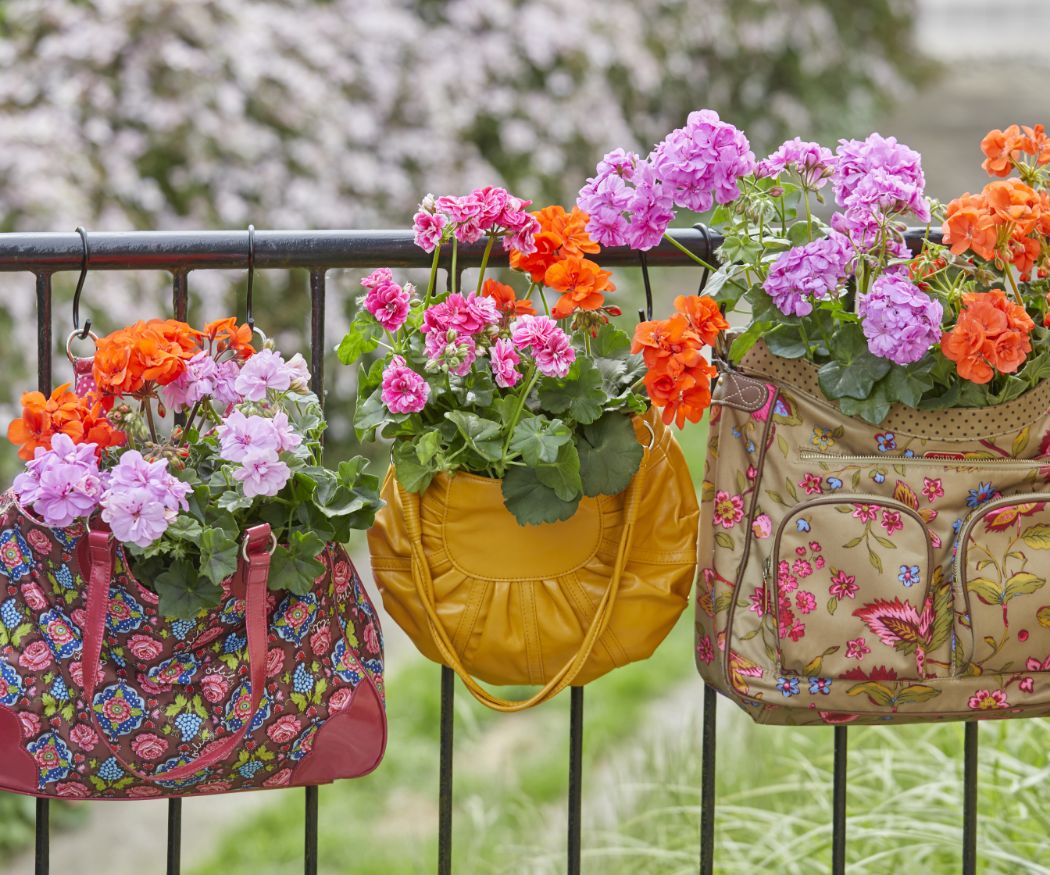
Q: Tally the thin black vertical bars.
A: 8